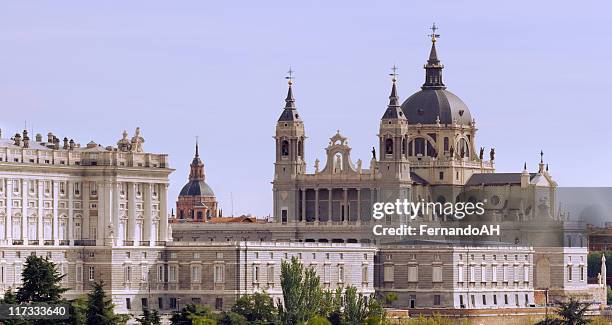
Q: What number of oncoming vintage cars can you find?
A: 0